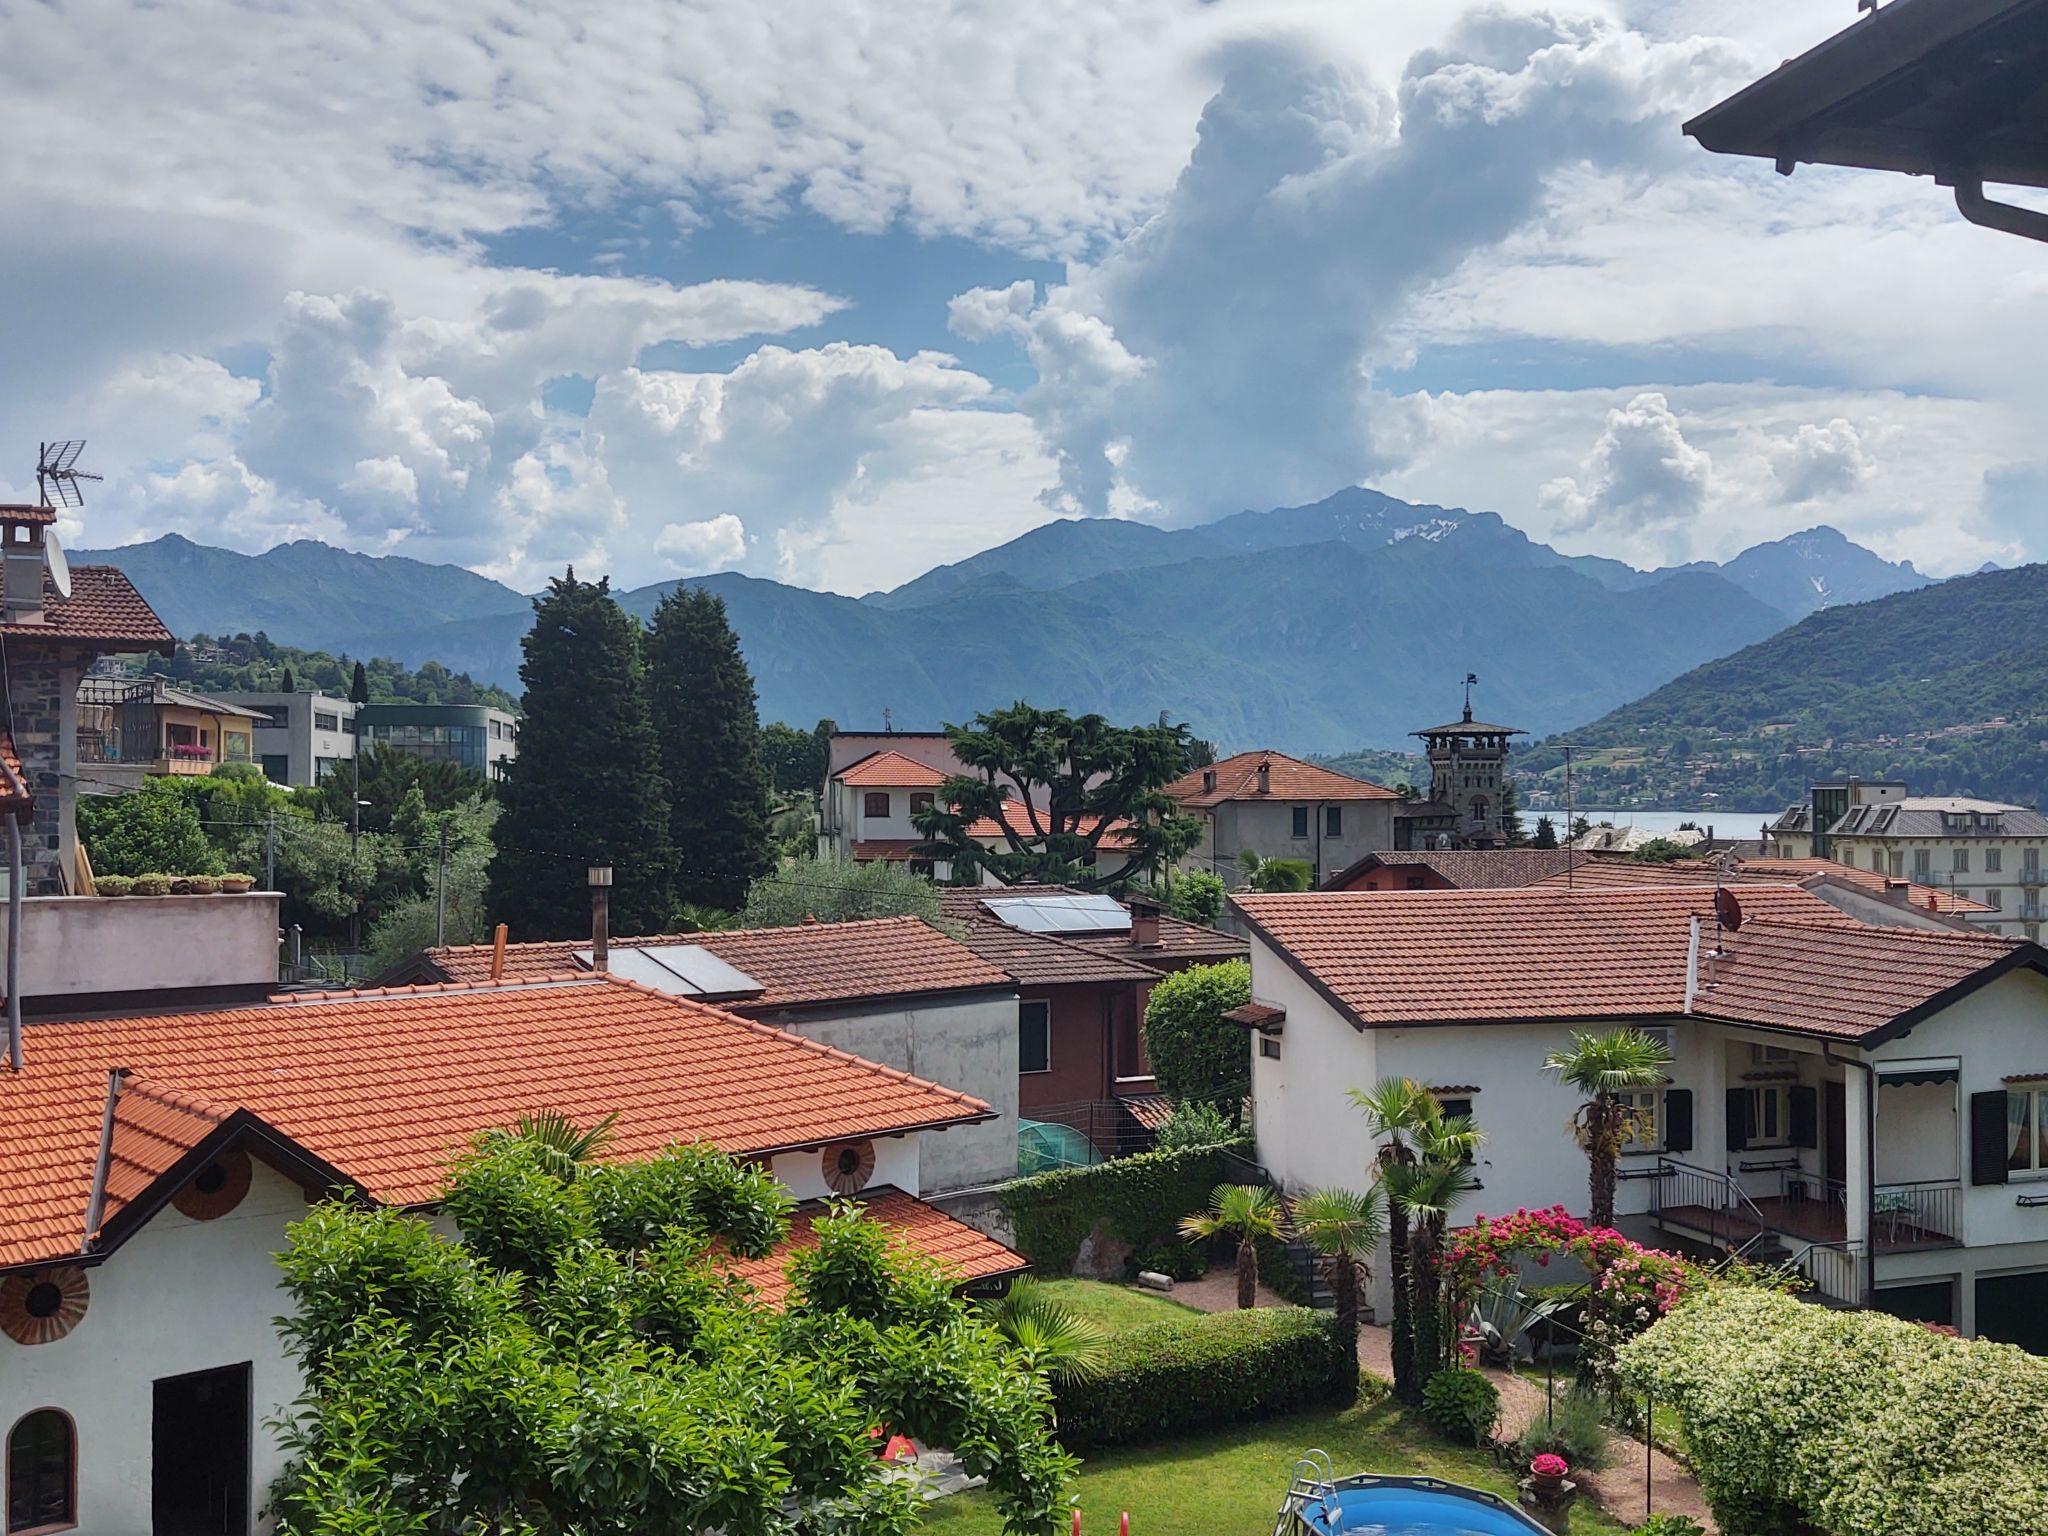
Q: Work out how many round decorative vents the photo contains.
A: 3